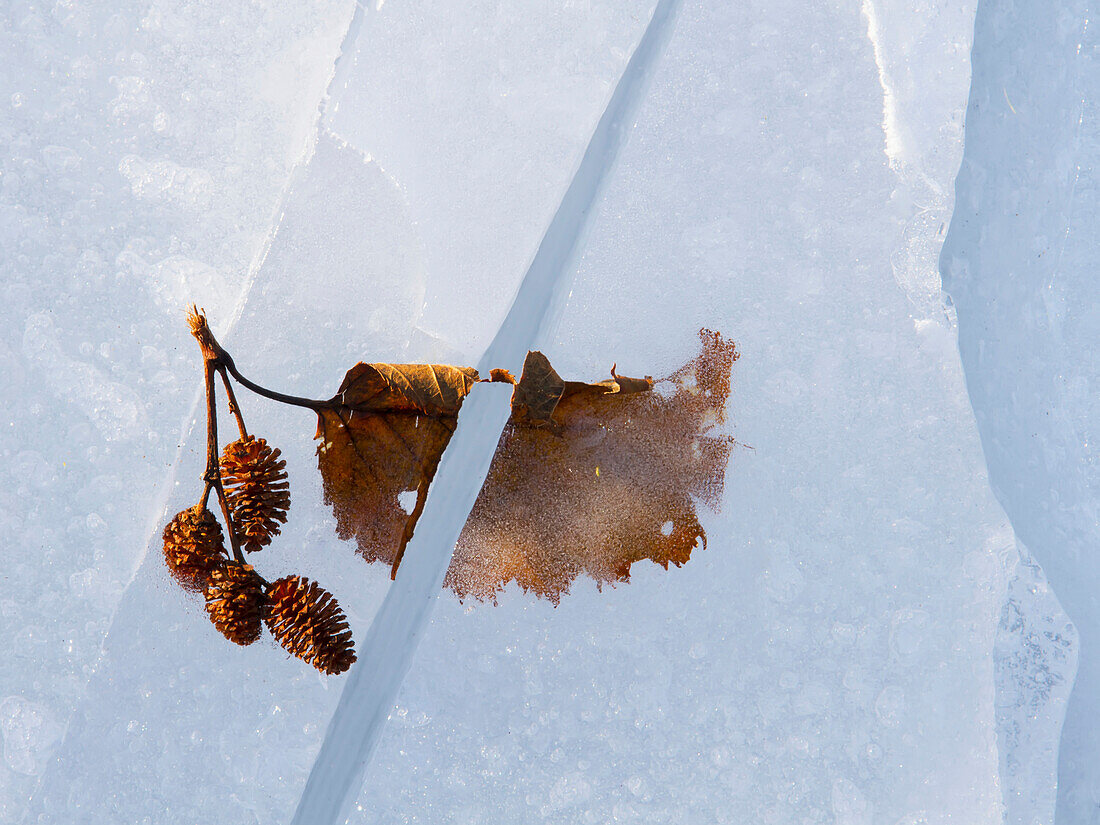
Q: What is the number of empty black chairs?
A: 0